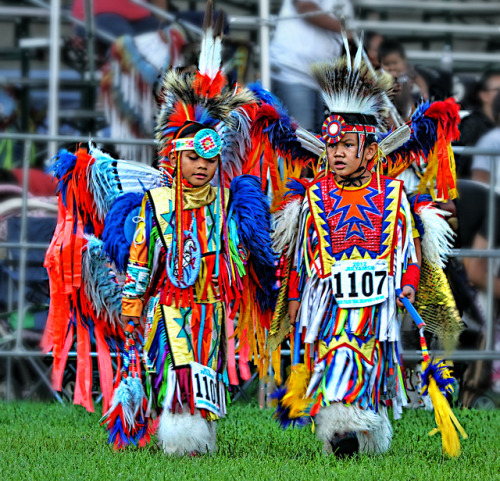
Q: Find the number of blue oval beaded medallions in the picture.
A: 1